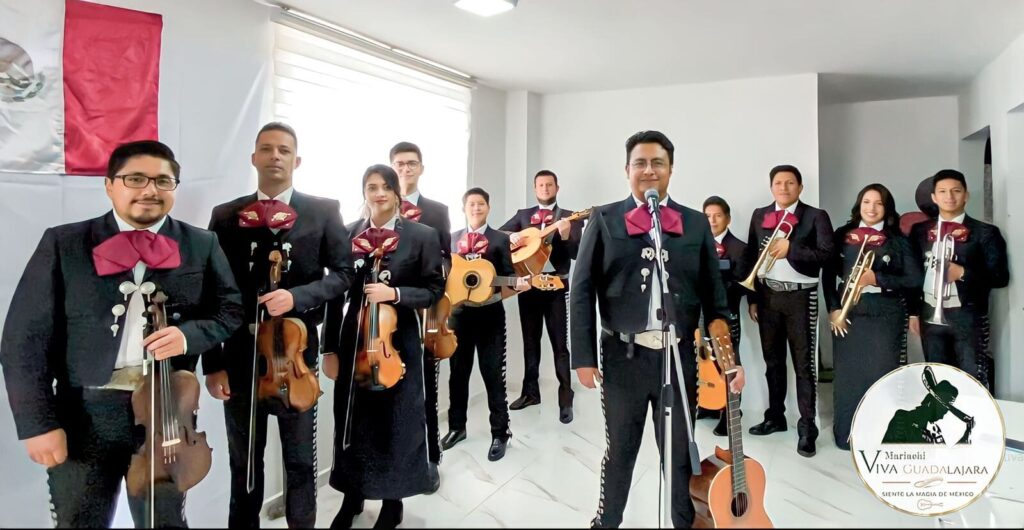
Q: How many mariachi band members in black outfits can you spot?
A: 11